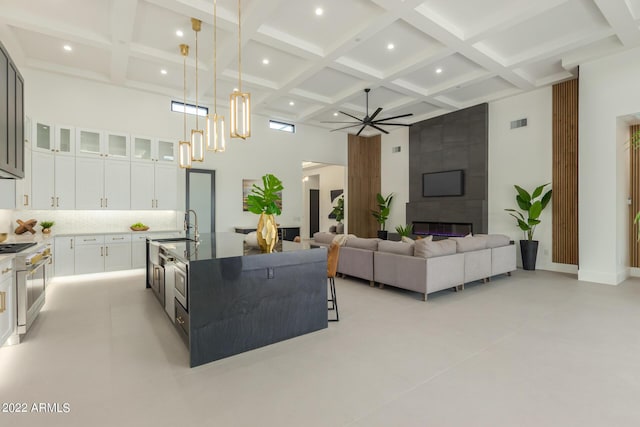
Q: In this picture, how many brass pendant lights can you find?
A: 4